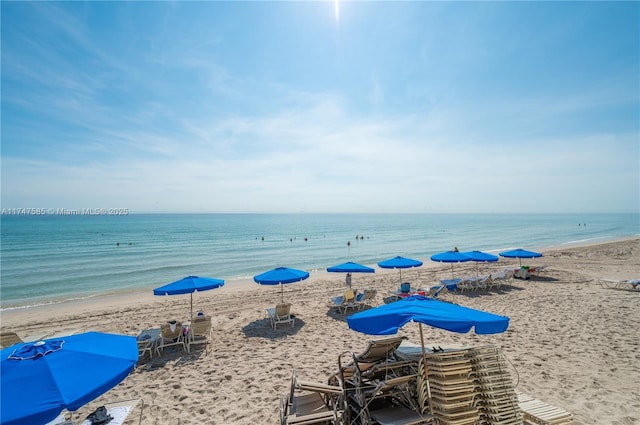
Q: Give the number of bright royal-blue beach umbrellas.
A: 9